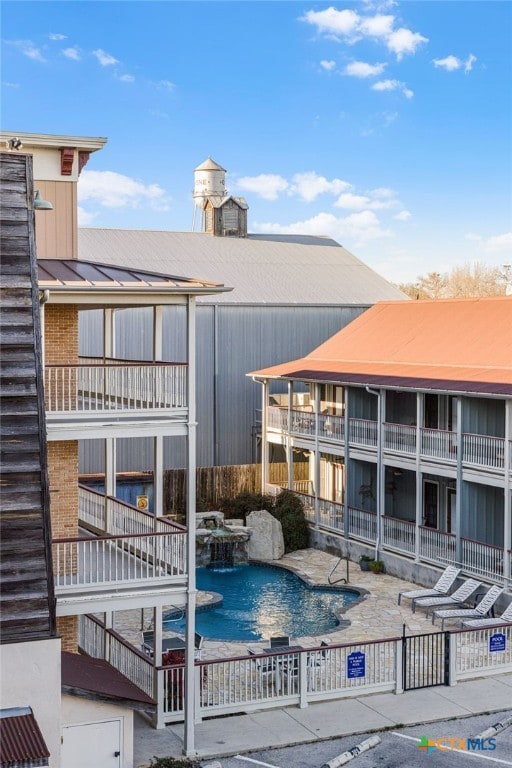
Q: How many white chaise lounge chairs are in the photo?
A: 4